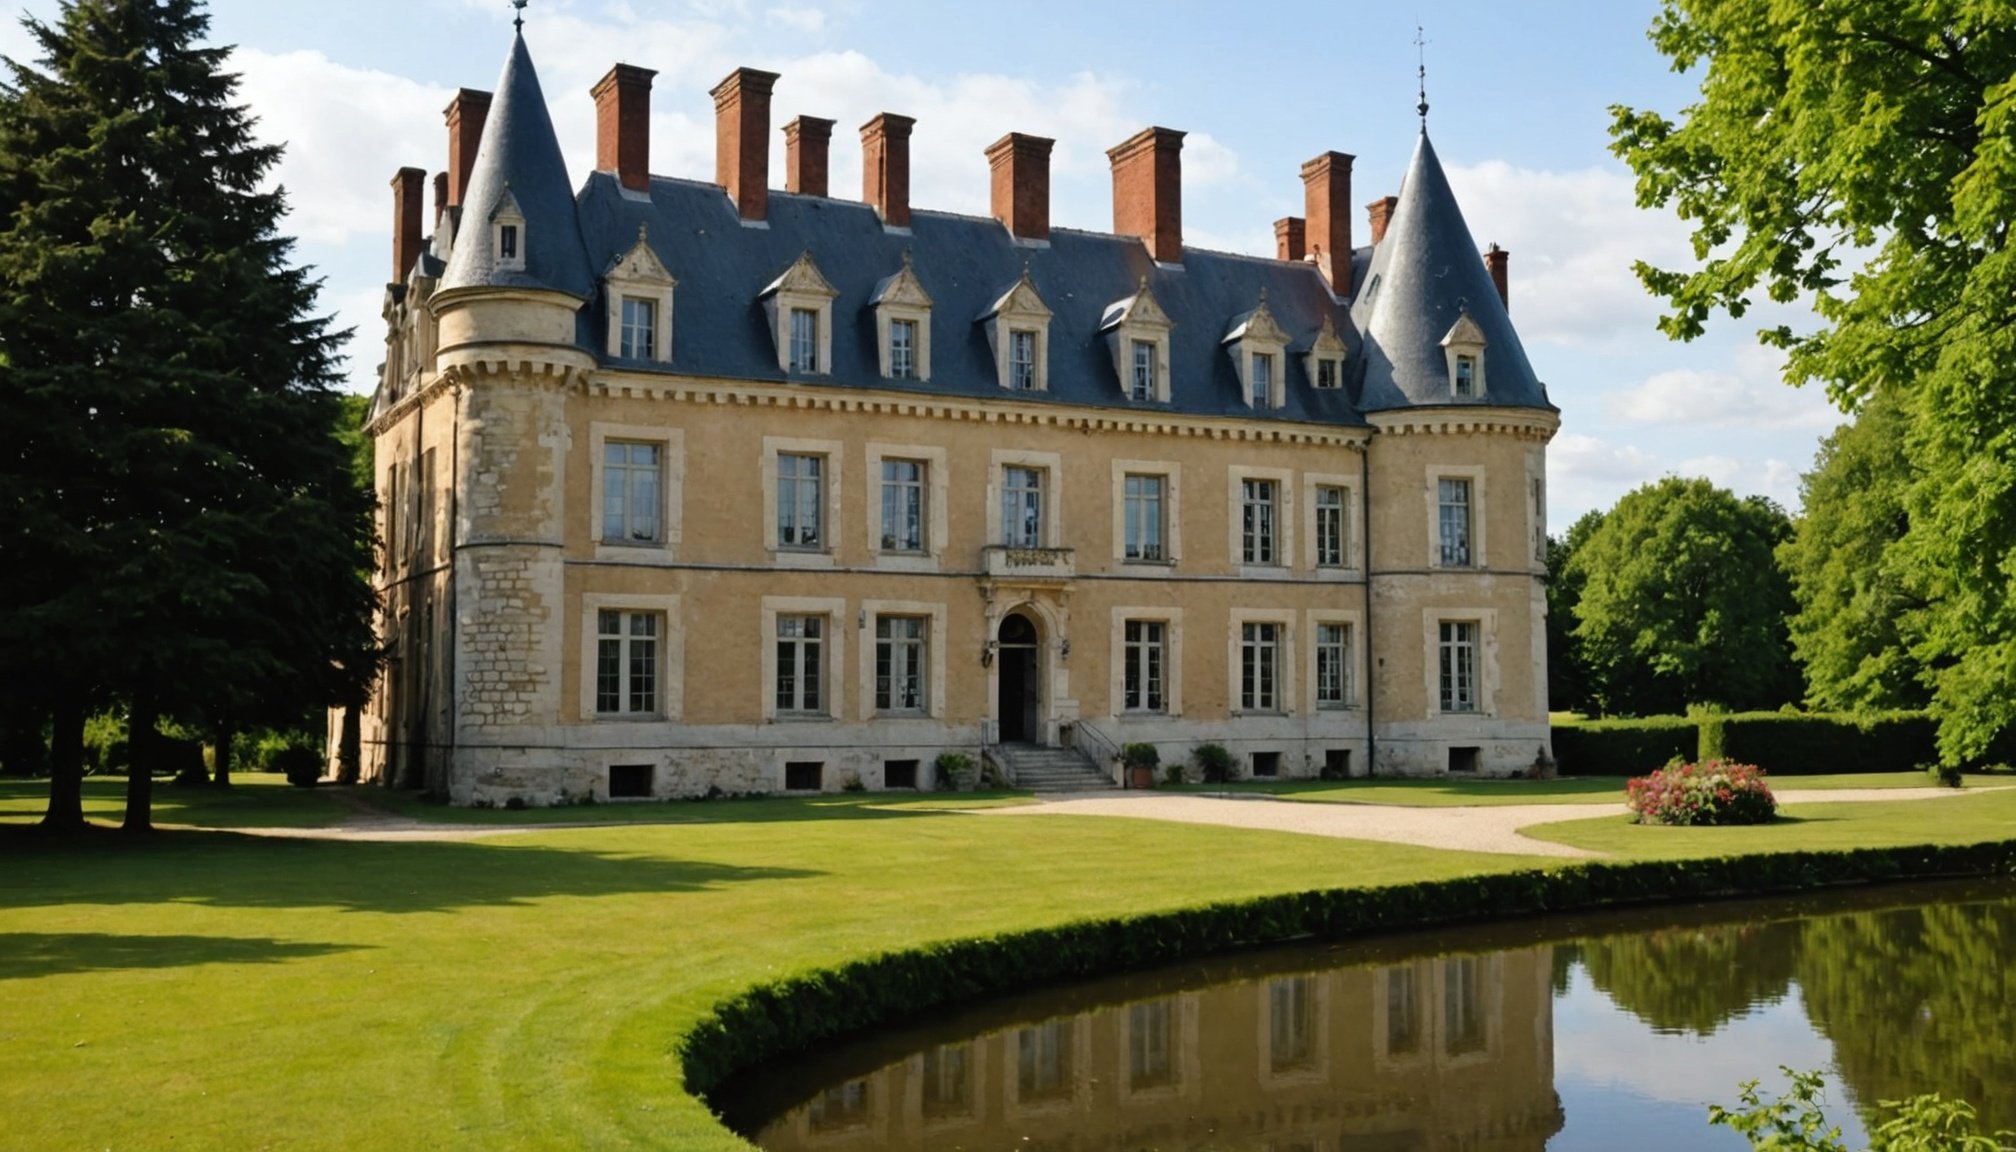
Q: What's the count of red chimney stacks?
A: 13